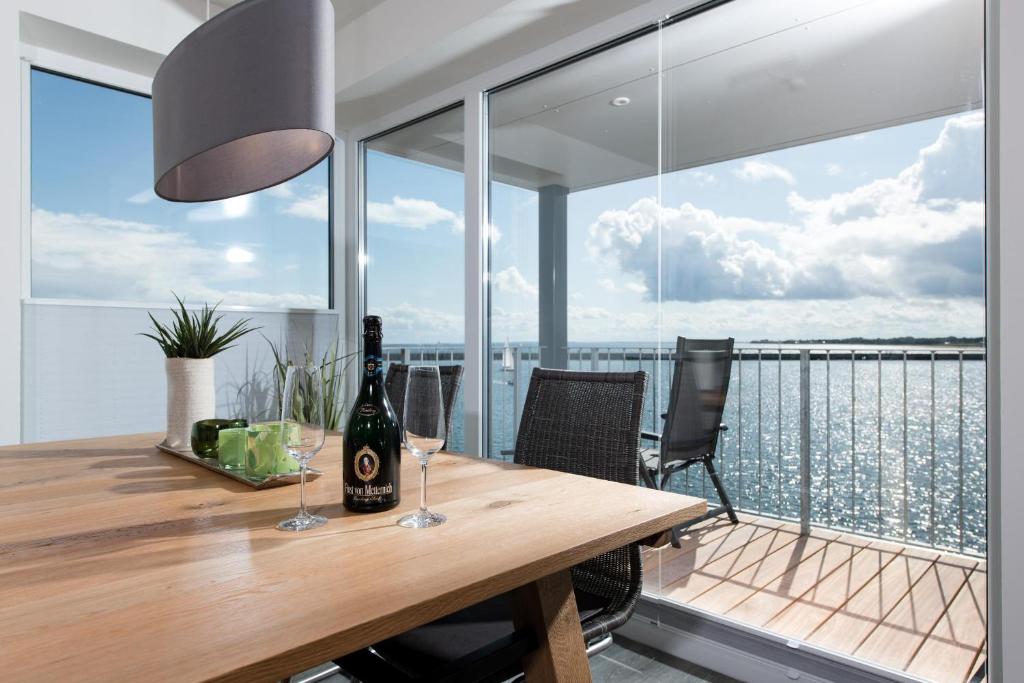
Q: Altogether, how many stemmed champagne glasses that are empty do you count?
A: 2